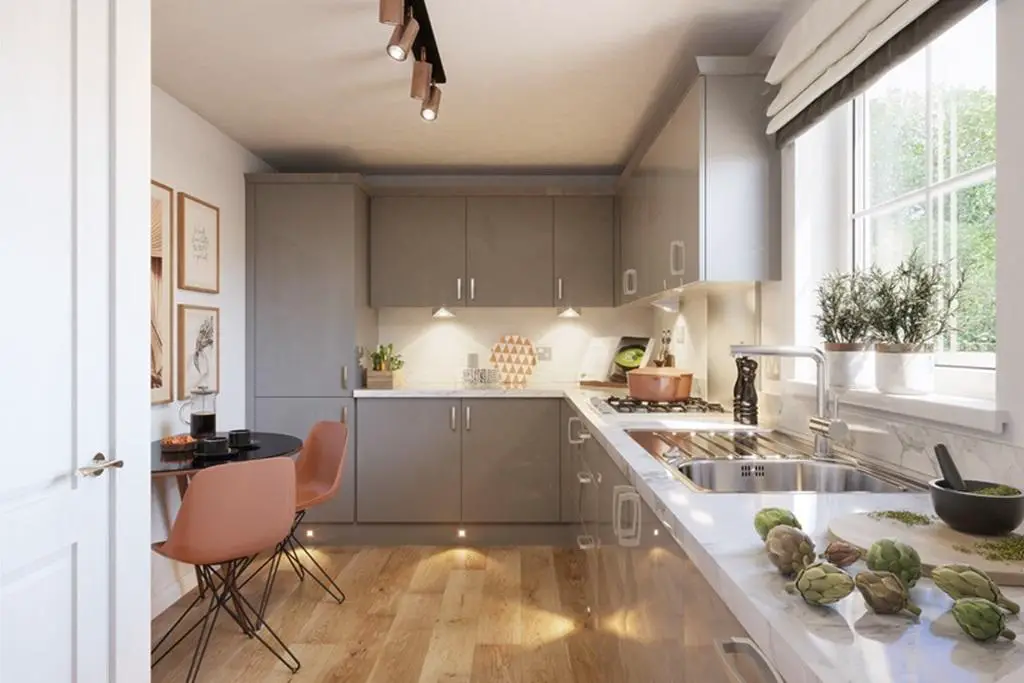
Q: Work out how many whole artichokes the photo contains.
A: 8